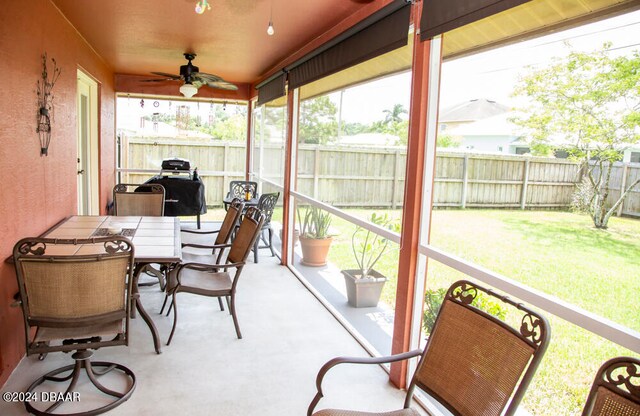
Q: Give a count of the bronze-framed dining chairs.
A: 6